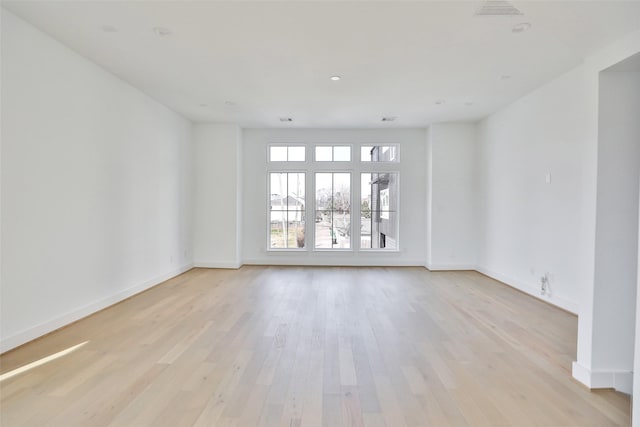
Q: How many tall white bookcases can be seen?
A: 0